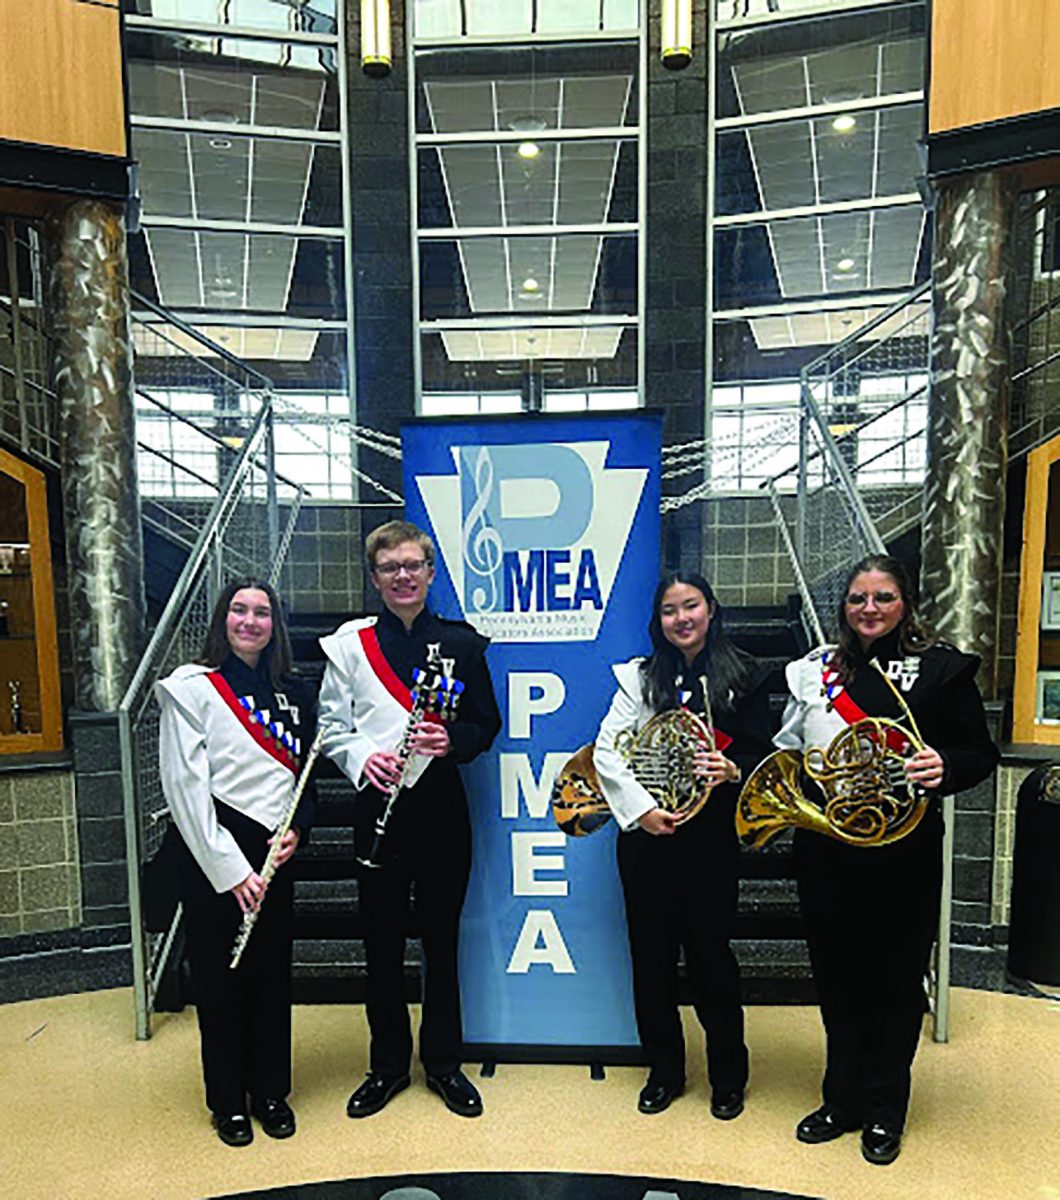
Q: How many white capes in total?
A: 4